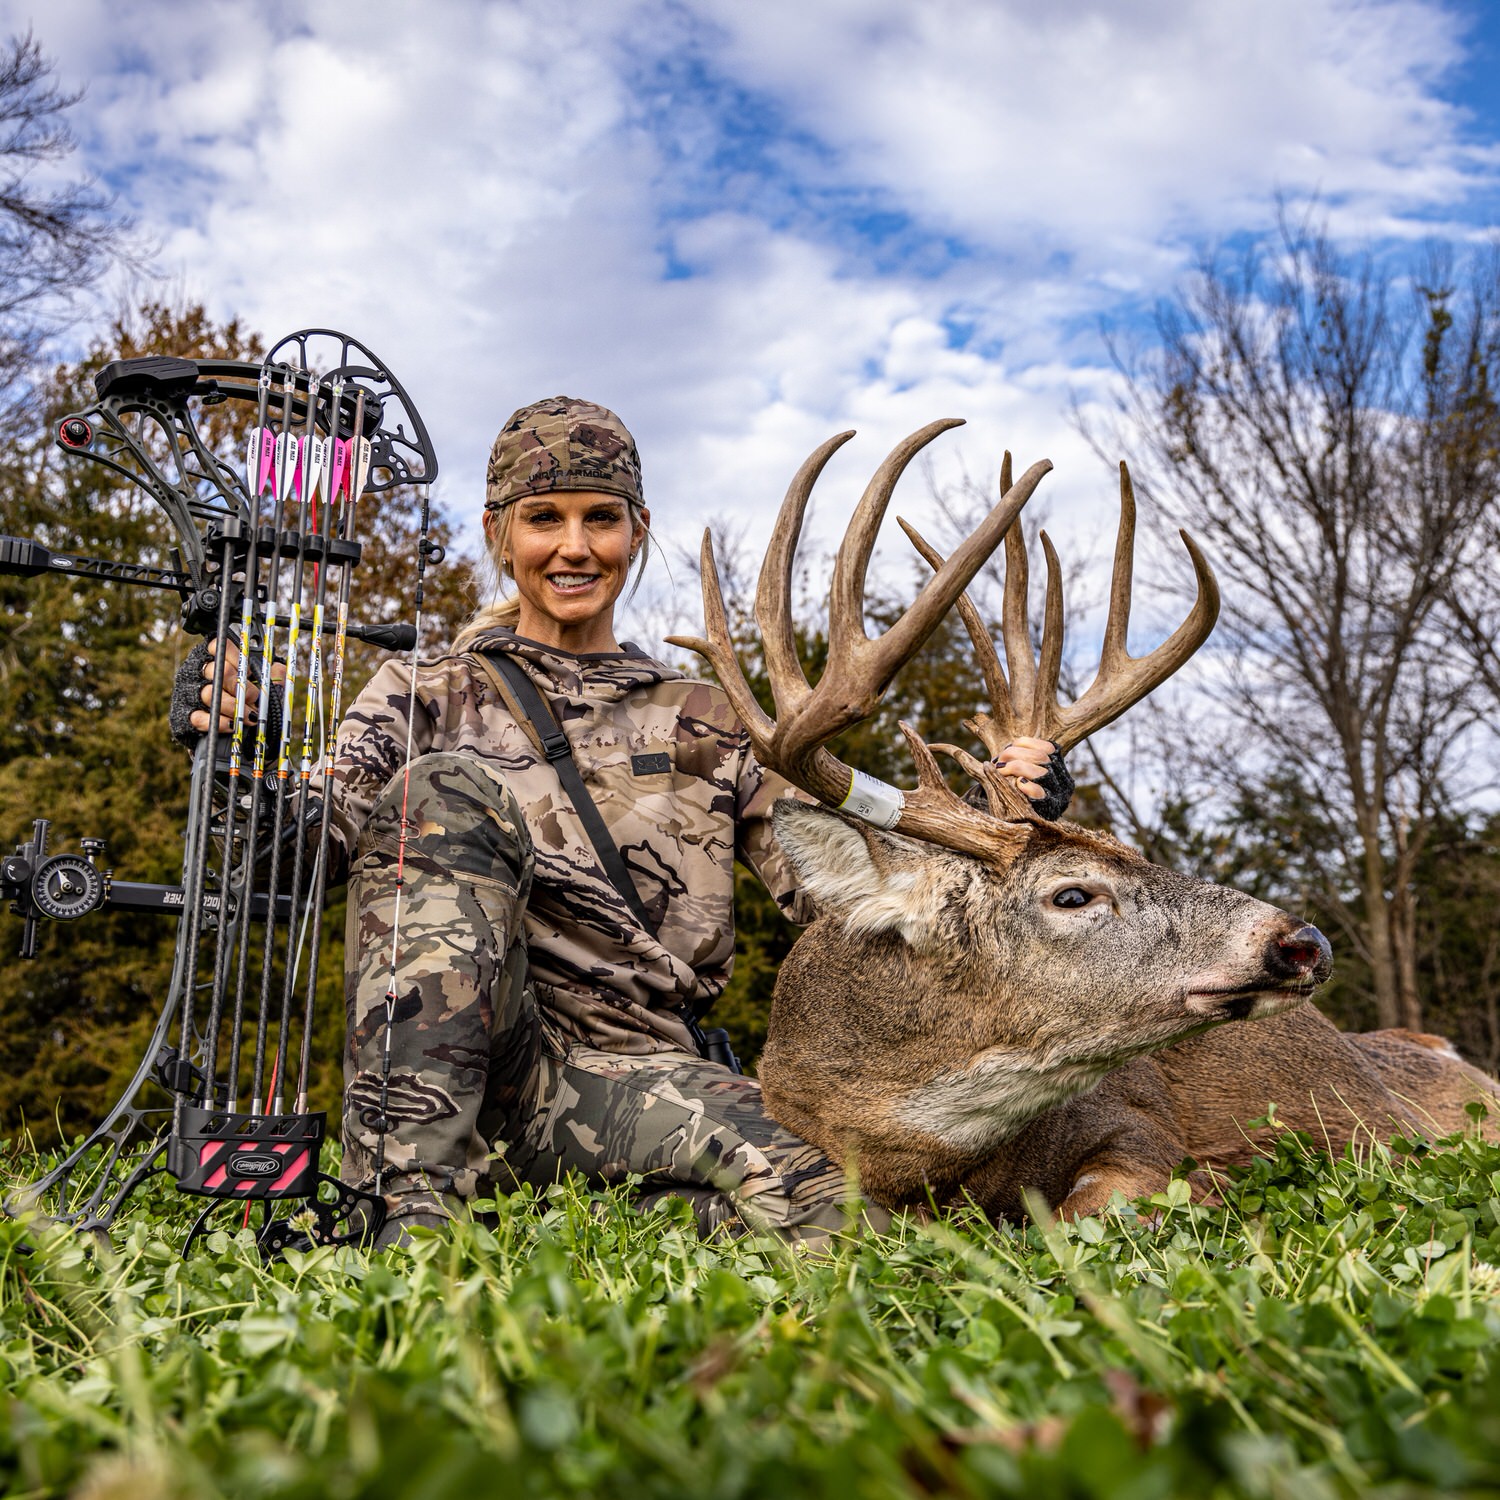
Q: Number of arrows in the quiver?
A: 5